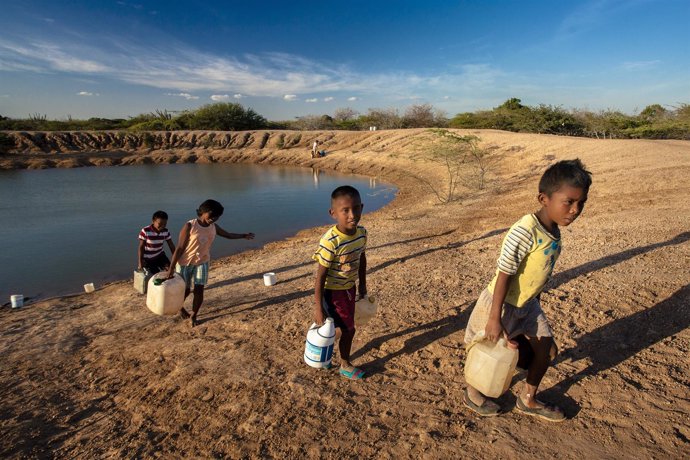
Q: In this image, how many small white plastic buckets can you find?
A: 3